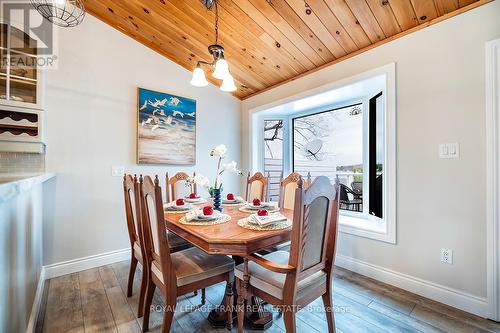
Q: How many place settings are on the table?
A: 6